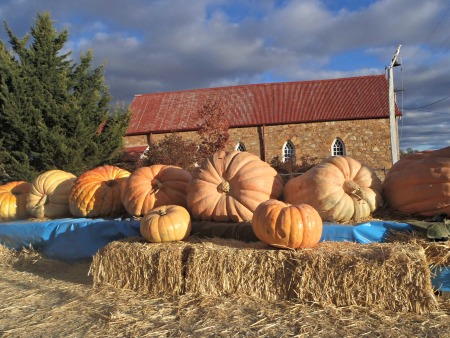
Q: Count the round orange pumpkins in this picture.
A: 9